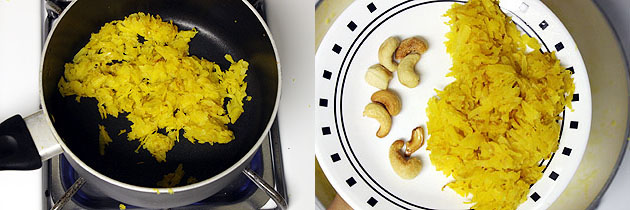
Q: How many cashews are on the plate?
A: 8